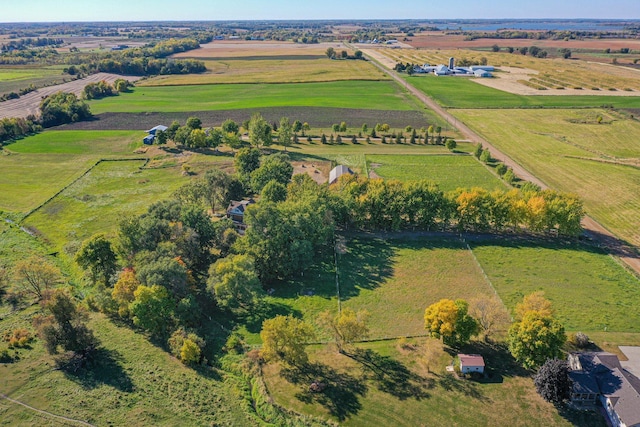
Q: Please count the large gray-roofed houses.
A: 1